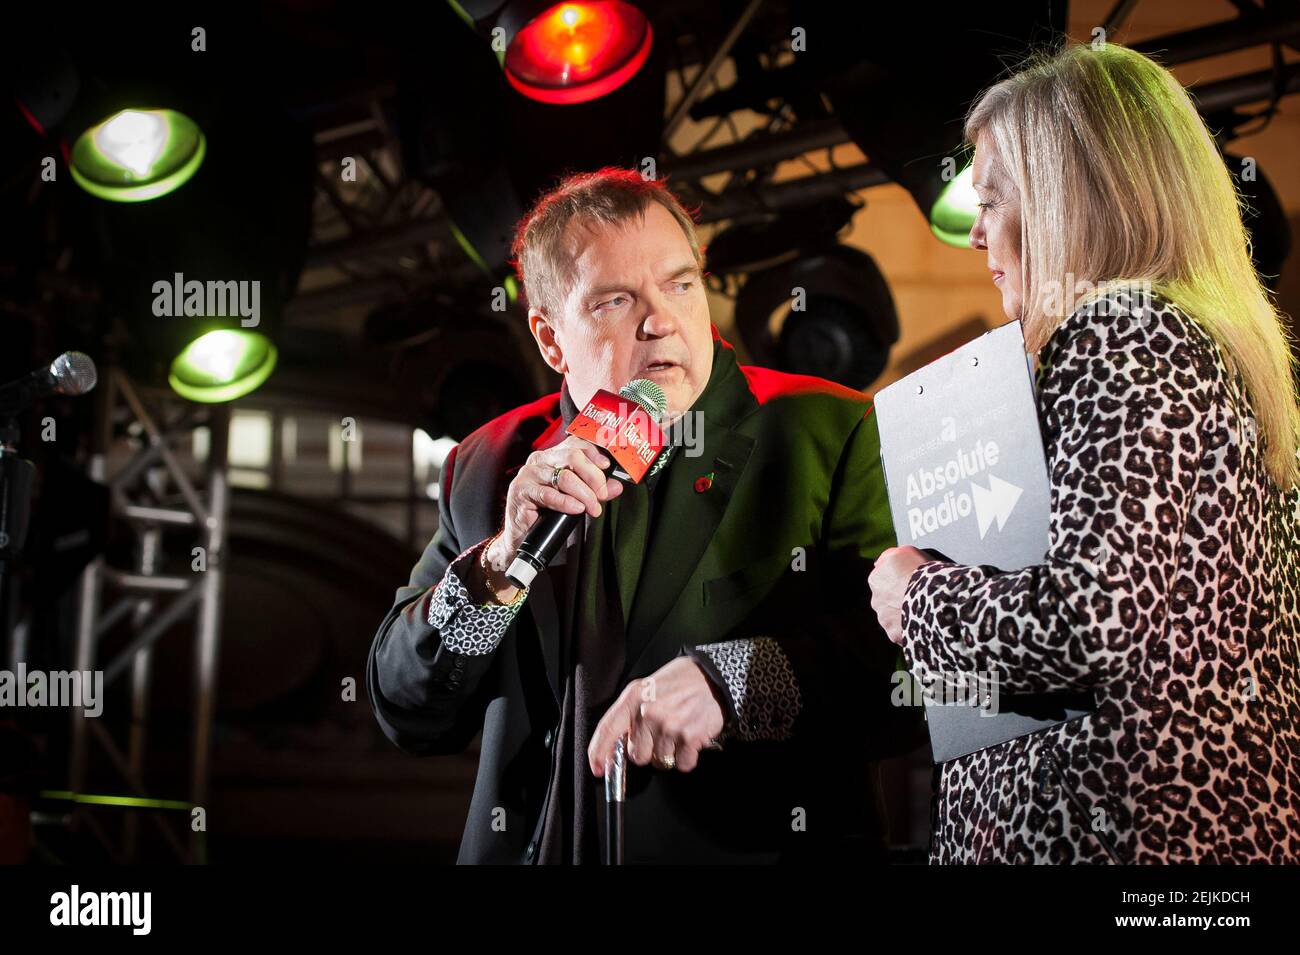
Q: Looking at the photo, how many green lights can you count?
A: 3